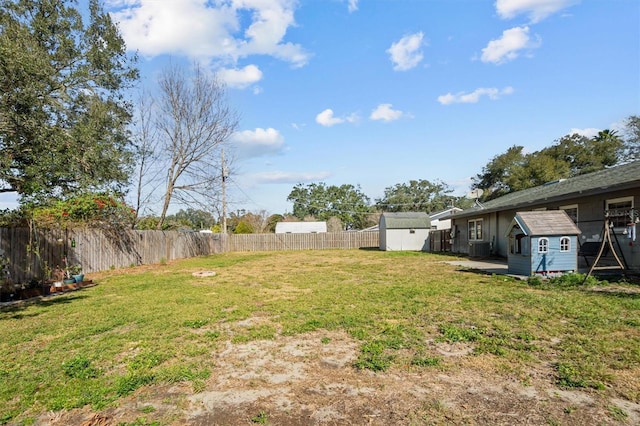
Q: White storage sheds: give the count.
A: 1